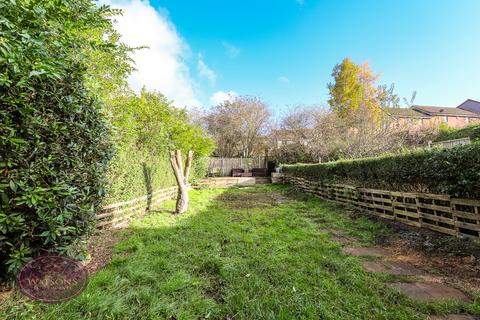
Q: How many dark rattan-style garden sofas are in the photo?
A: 2